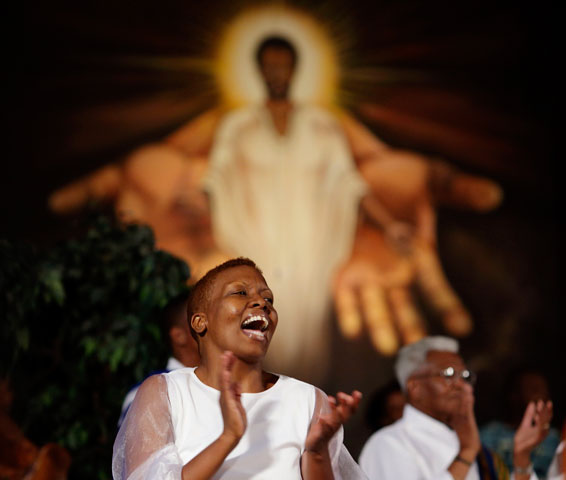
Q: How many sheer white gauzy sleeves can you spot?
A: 2